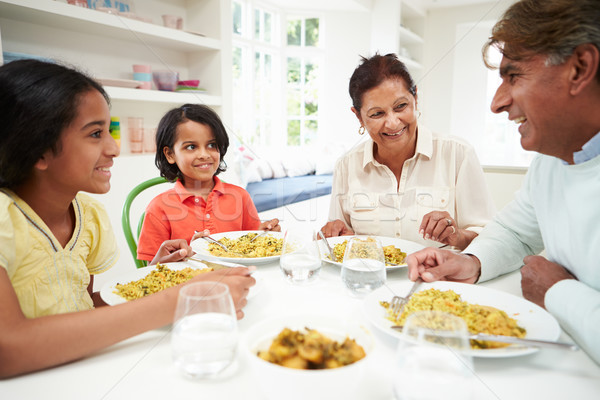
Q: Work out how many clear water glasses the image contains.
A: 4